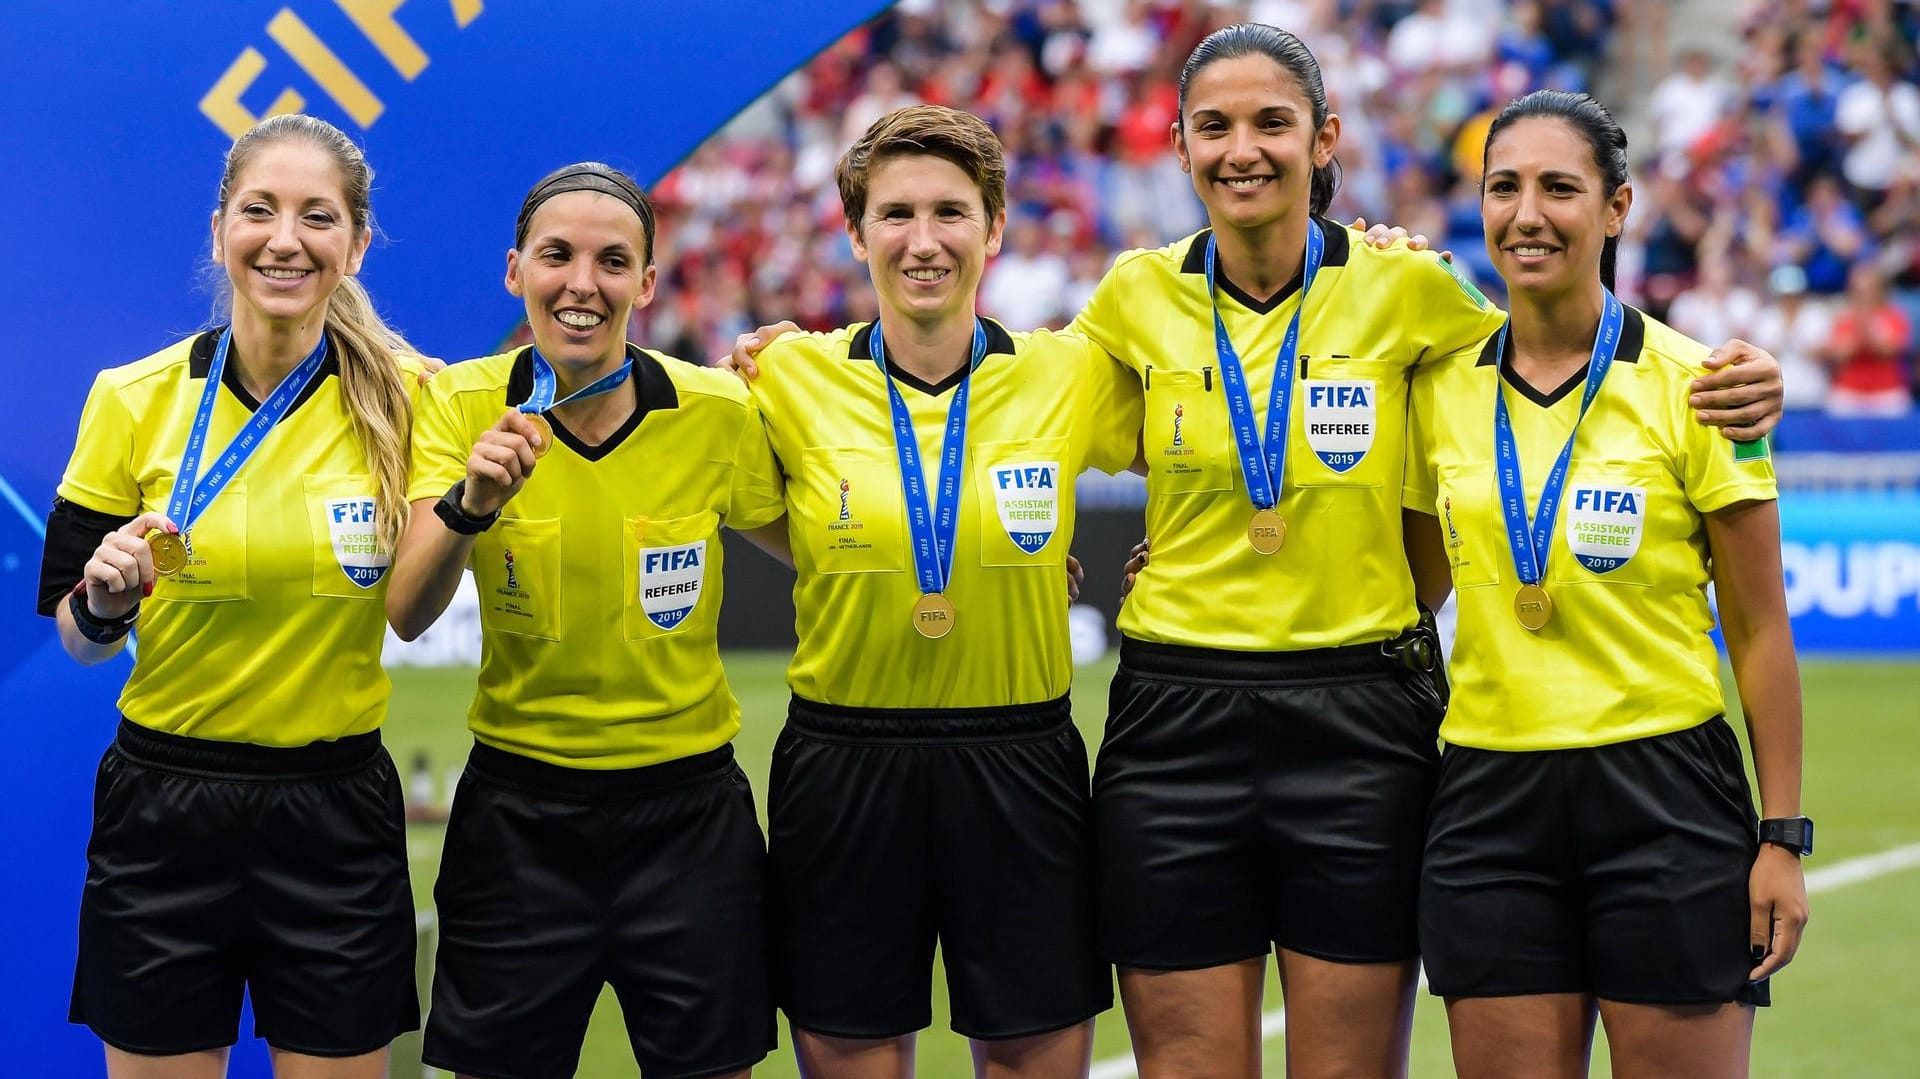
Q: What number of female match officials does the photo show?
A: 5